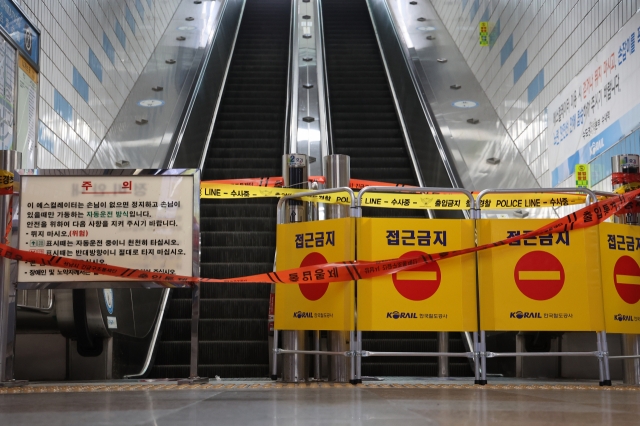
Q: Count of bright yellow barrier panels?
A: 4